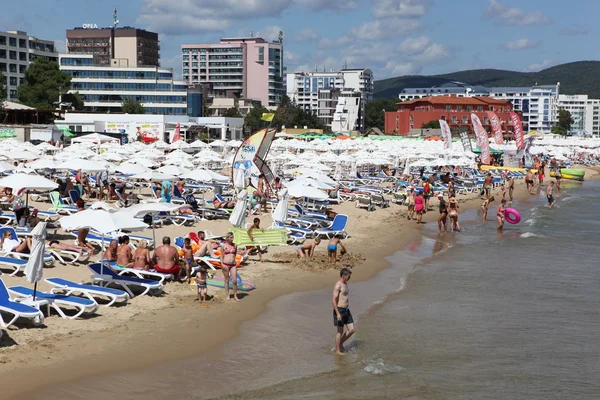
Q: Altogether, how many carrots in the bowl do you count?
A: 0